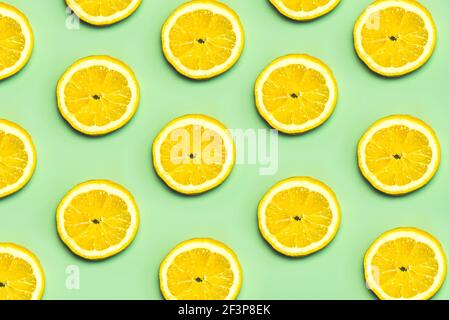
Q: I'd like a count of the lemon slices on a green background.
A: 15